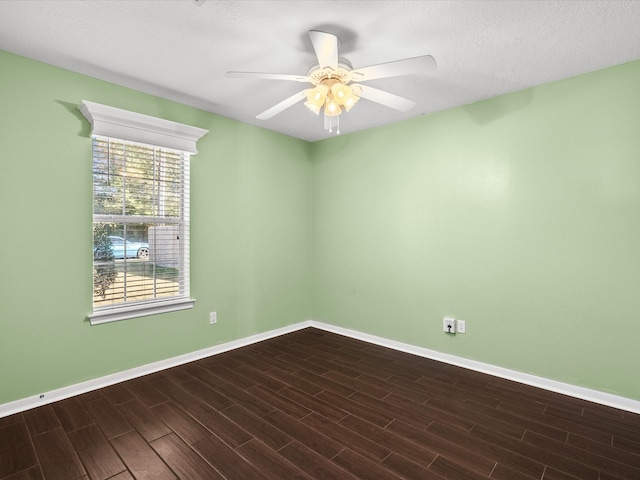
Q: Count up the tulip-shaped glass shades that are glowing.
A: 5